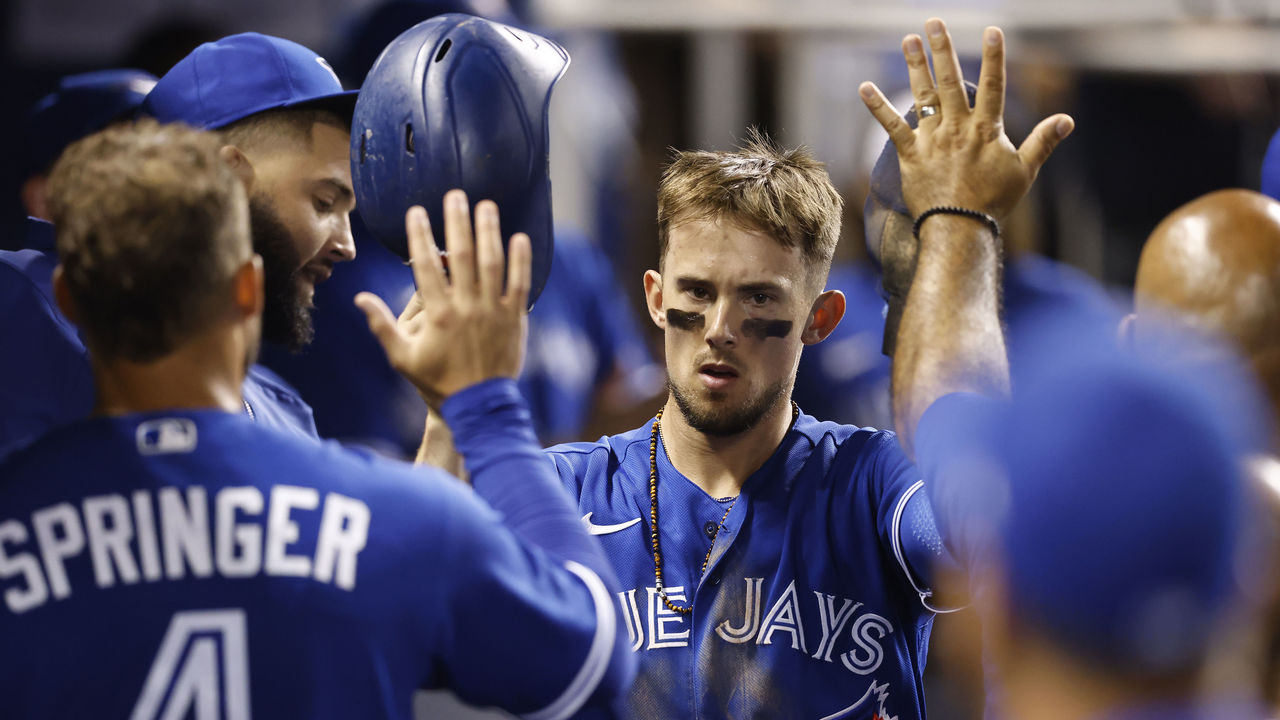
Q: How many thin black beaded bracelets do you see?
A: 1